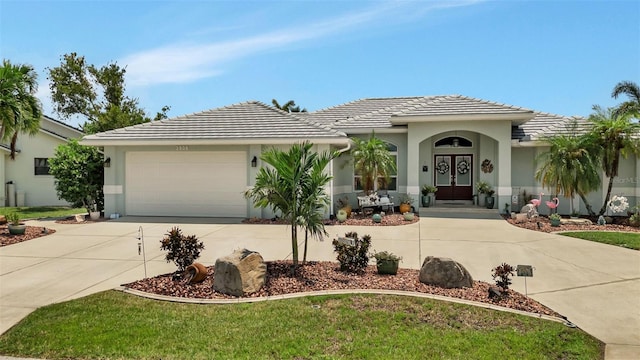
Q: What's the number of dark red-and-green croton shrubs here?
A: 3